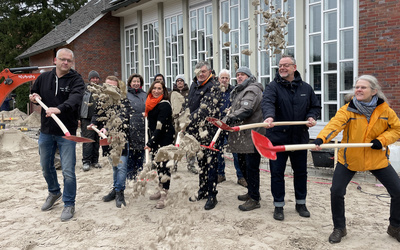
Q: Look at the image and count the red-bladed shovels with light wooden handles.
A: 7